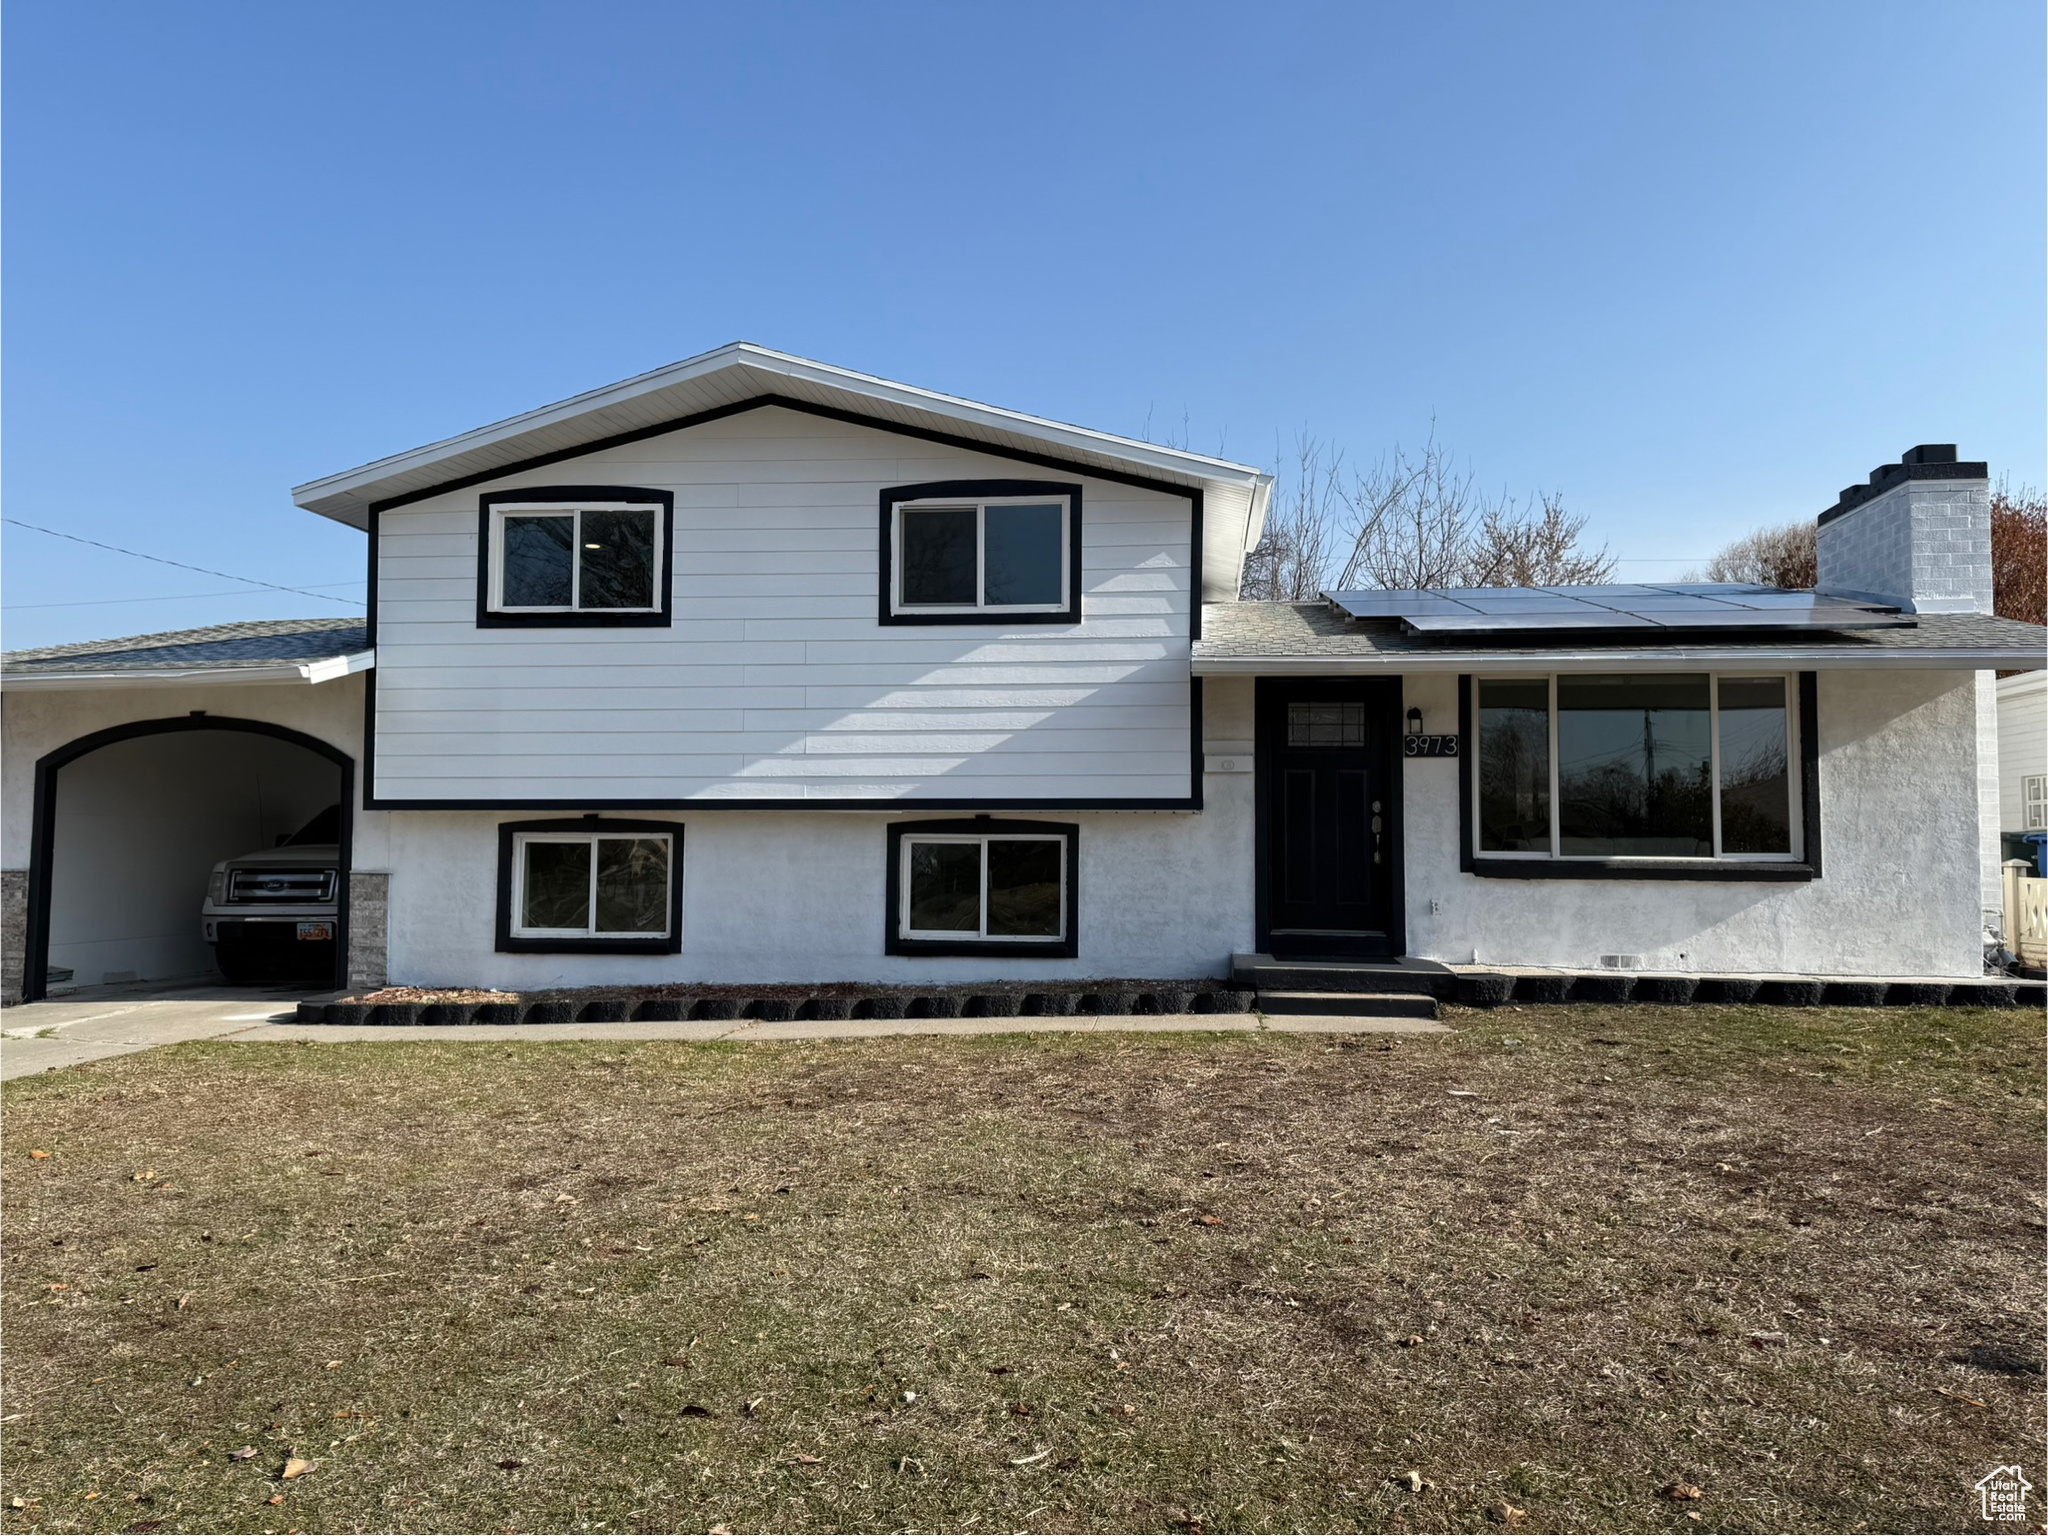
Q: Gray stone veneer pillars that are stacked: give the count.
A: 2